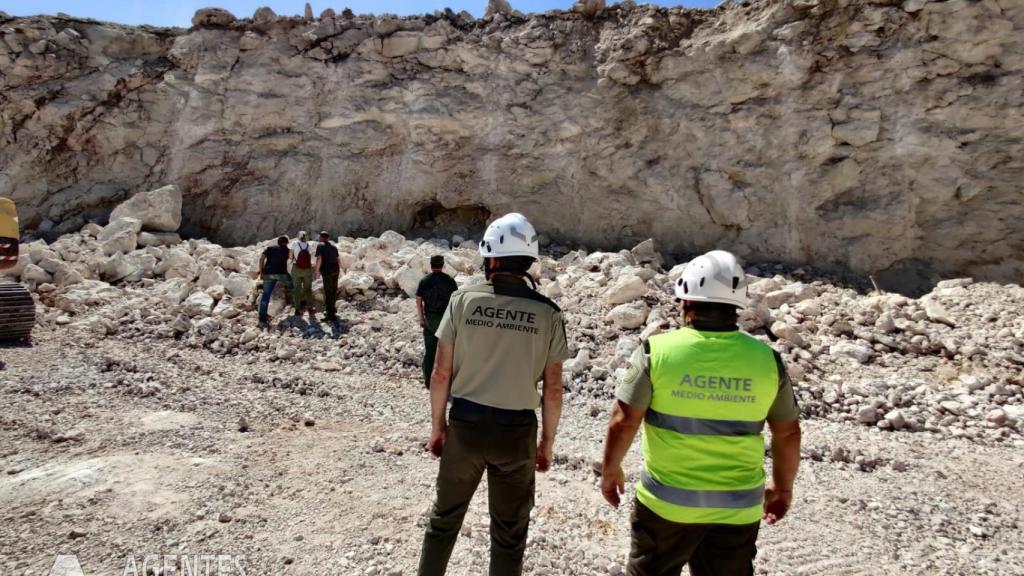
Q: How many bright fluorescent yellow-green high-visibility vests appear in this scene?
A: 1